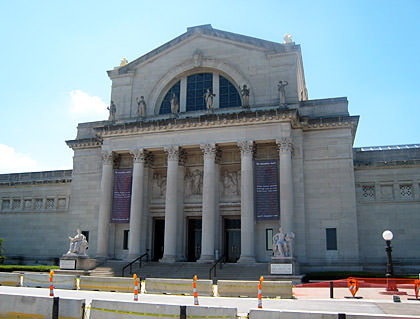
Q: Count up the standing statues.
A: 6